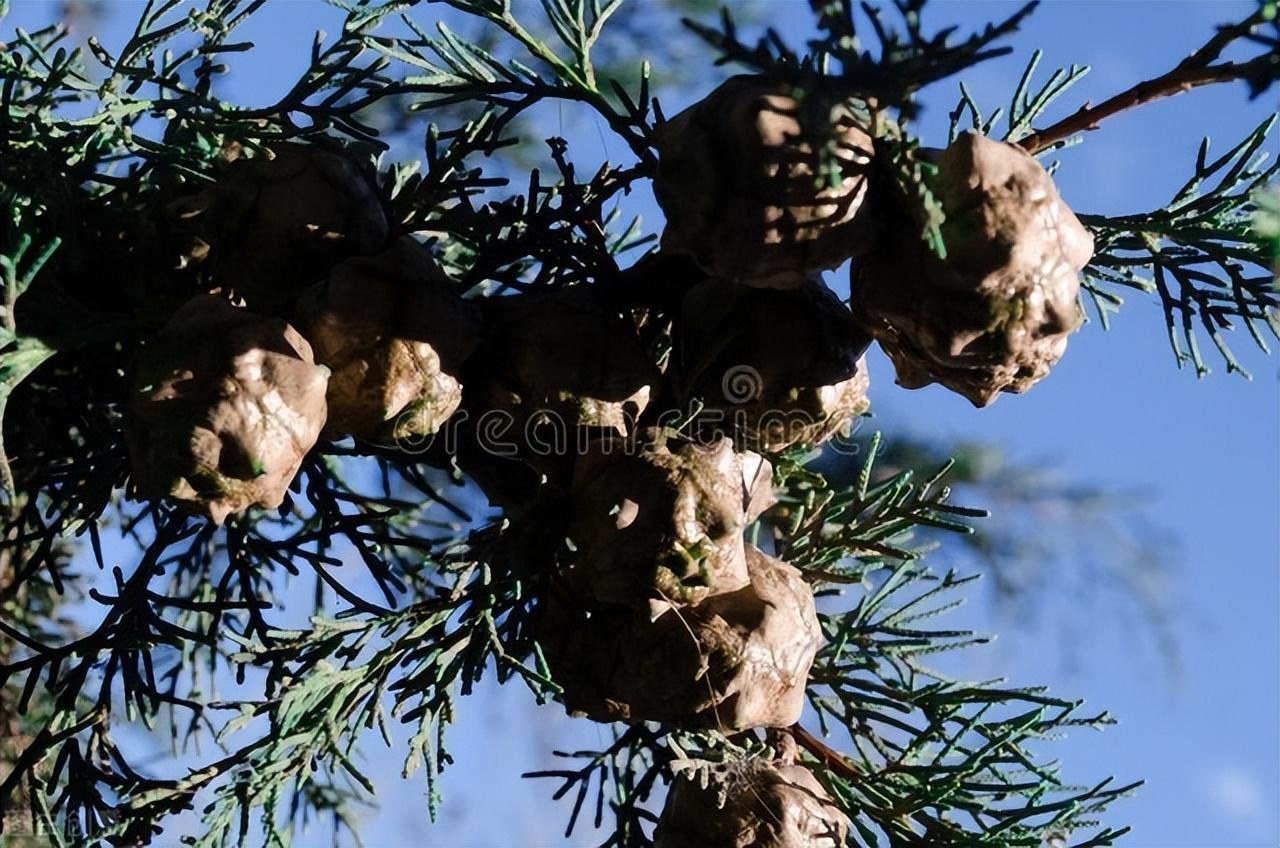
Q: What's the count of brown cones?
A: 10